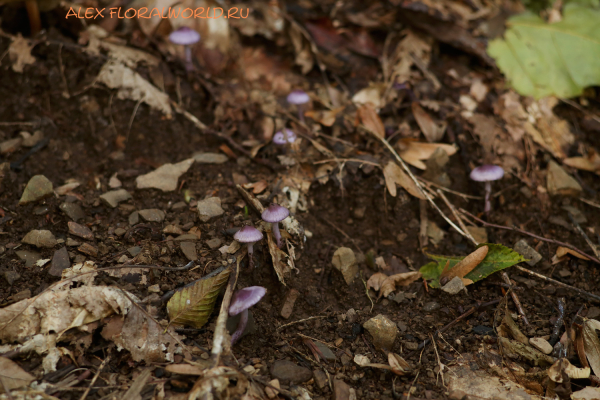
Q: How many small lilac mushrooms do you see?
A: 7